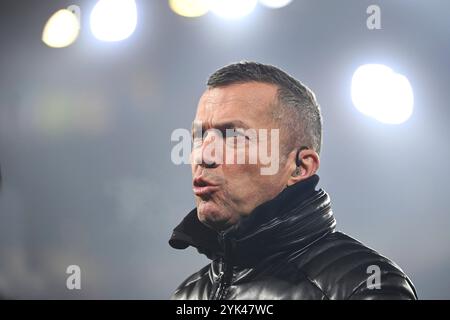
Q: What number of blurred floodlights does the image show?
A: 6